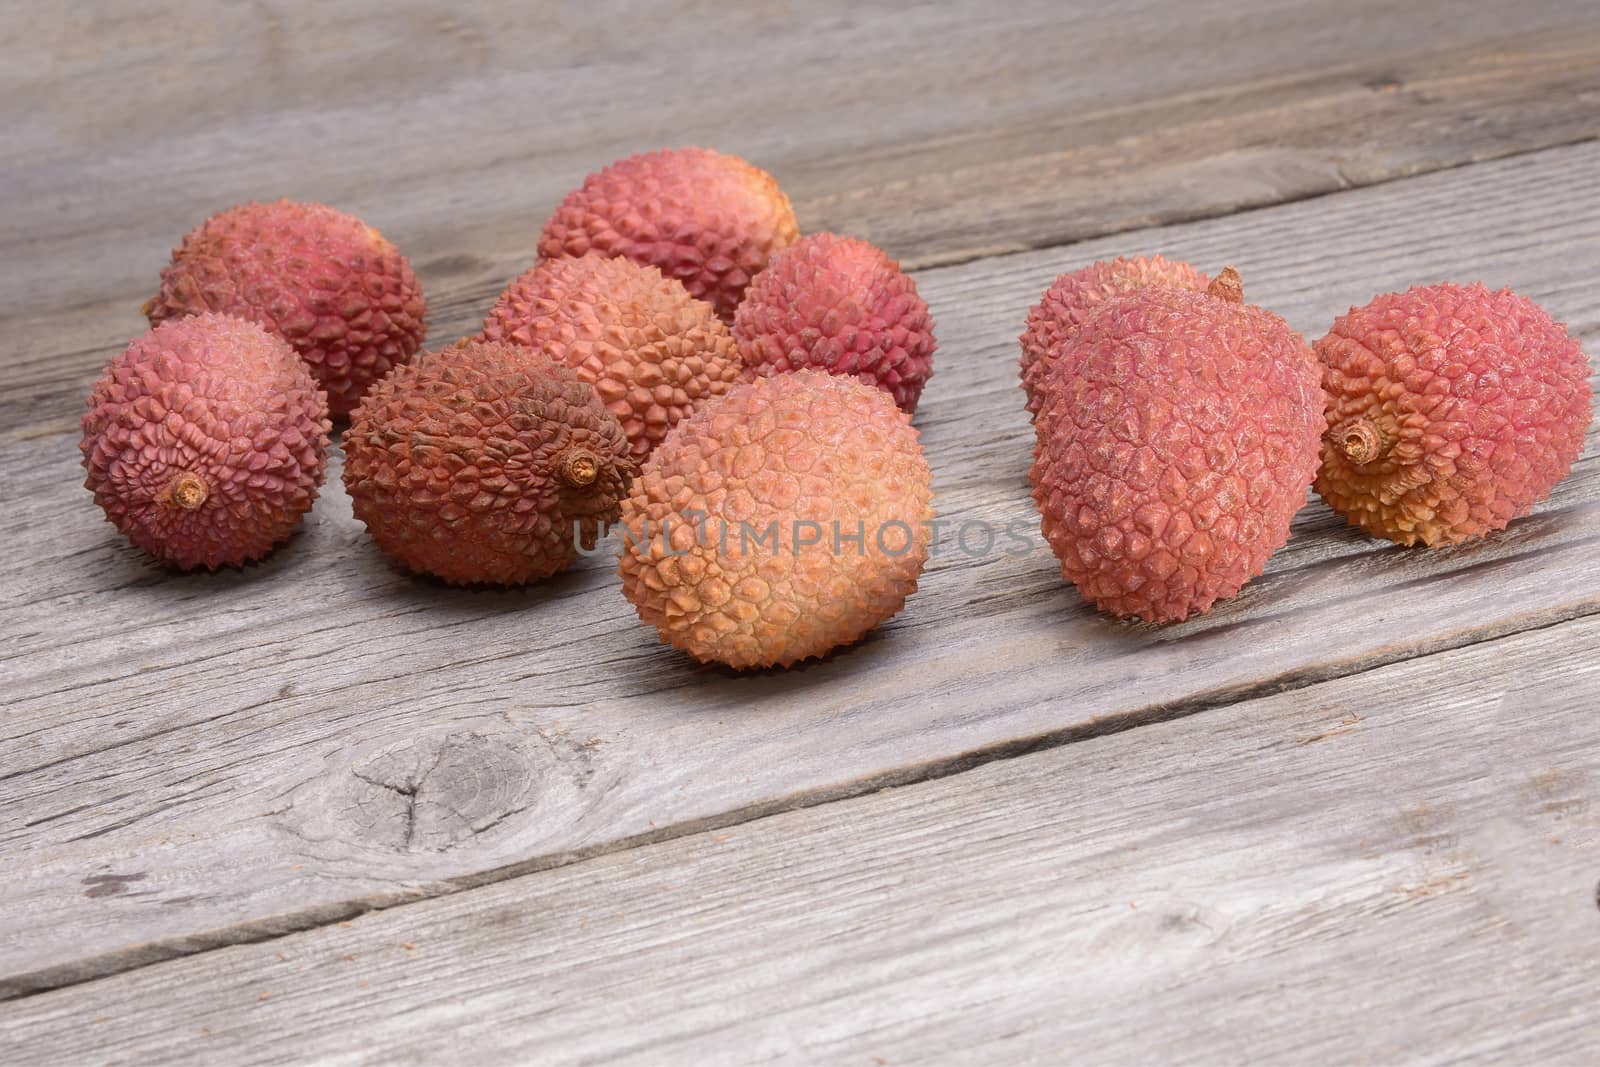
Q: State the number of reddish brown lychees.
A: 1